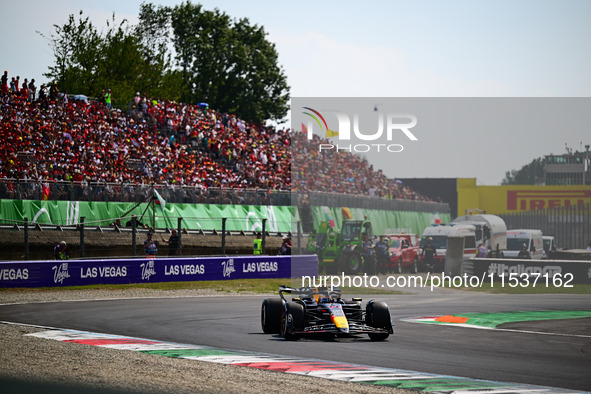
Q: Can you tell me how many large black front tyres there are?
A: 2